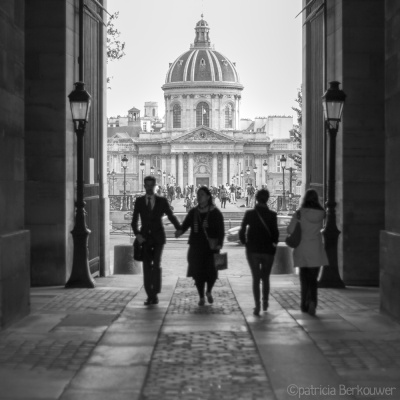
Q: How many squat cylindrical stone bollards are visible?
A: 2